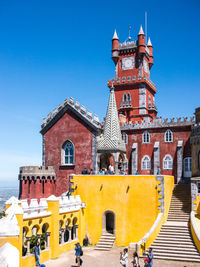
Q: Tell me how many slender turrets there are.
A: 3